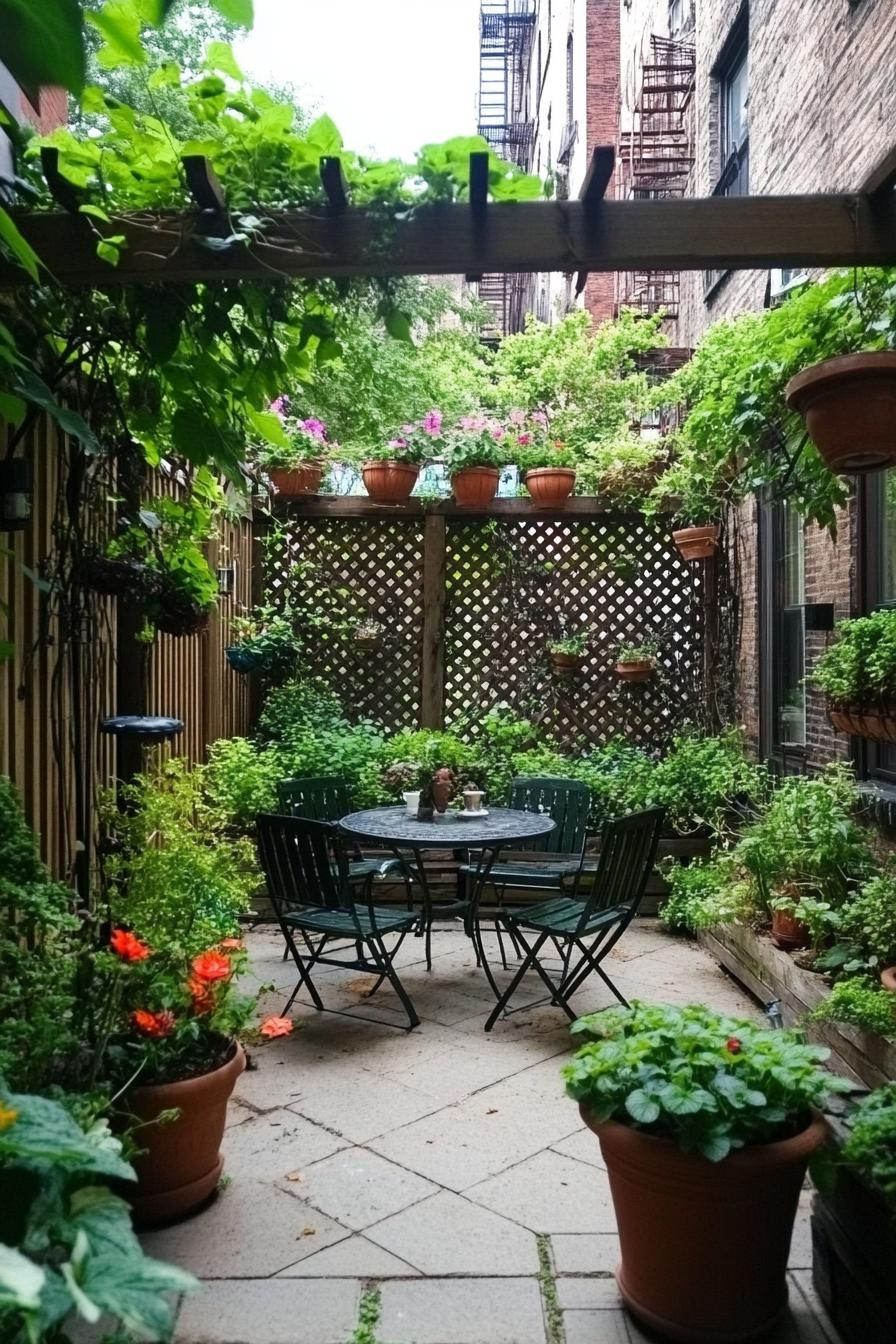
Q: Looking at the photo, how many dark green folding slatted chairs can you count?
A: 4